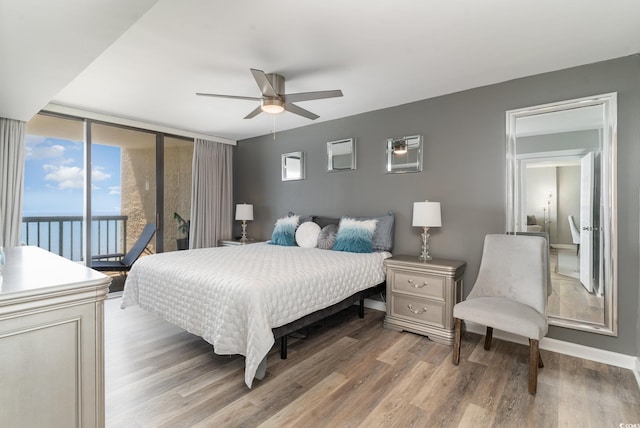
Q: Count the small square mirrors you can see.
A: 3